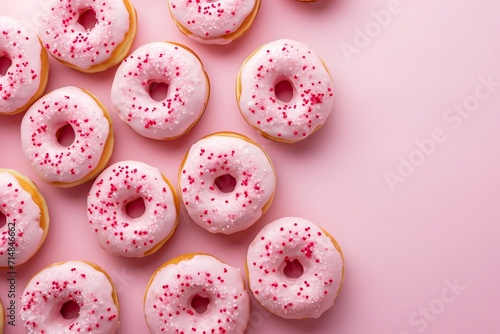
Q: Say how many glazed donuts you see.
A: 12